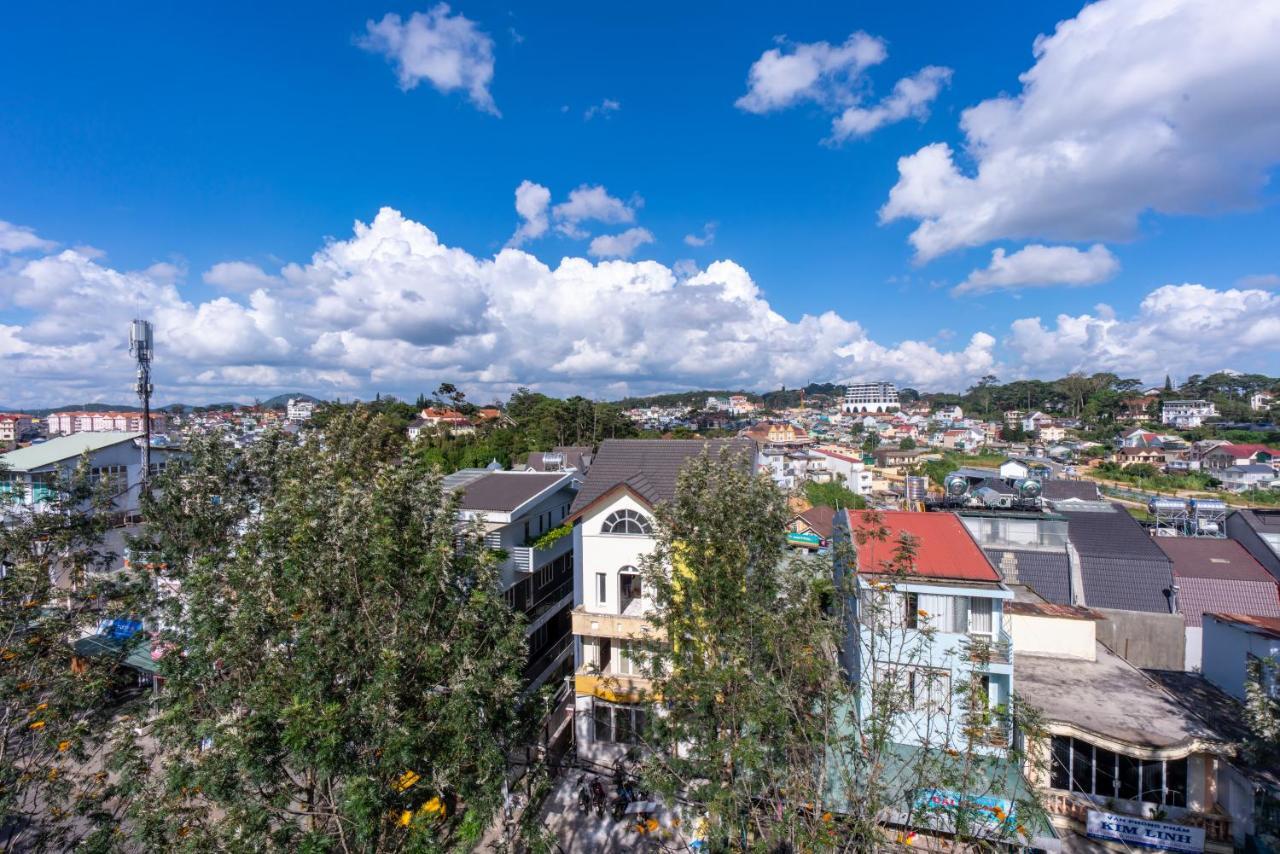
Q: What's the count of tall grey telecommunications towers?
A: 1